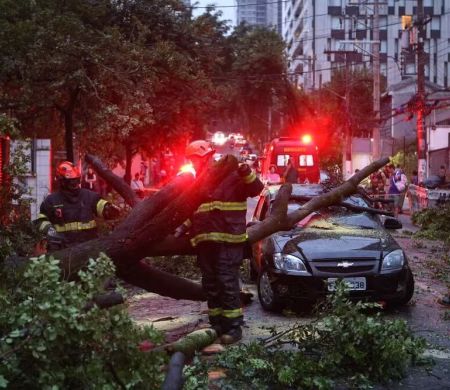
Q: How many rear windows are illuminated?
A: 2